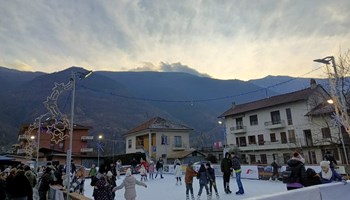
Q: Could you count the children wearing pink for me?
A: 2